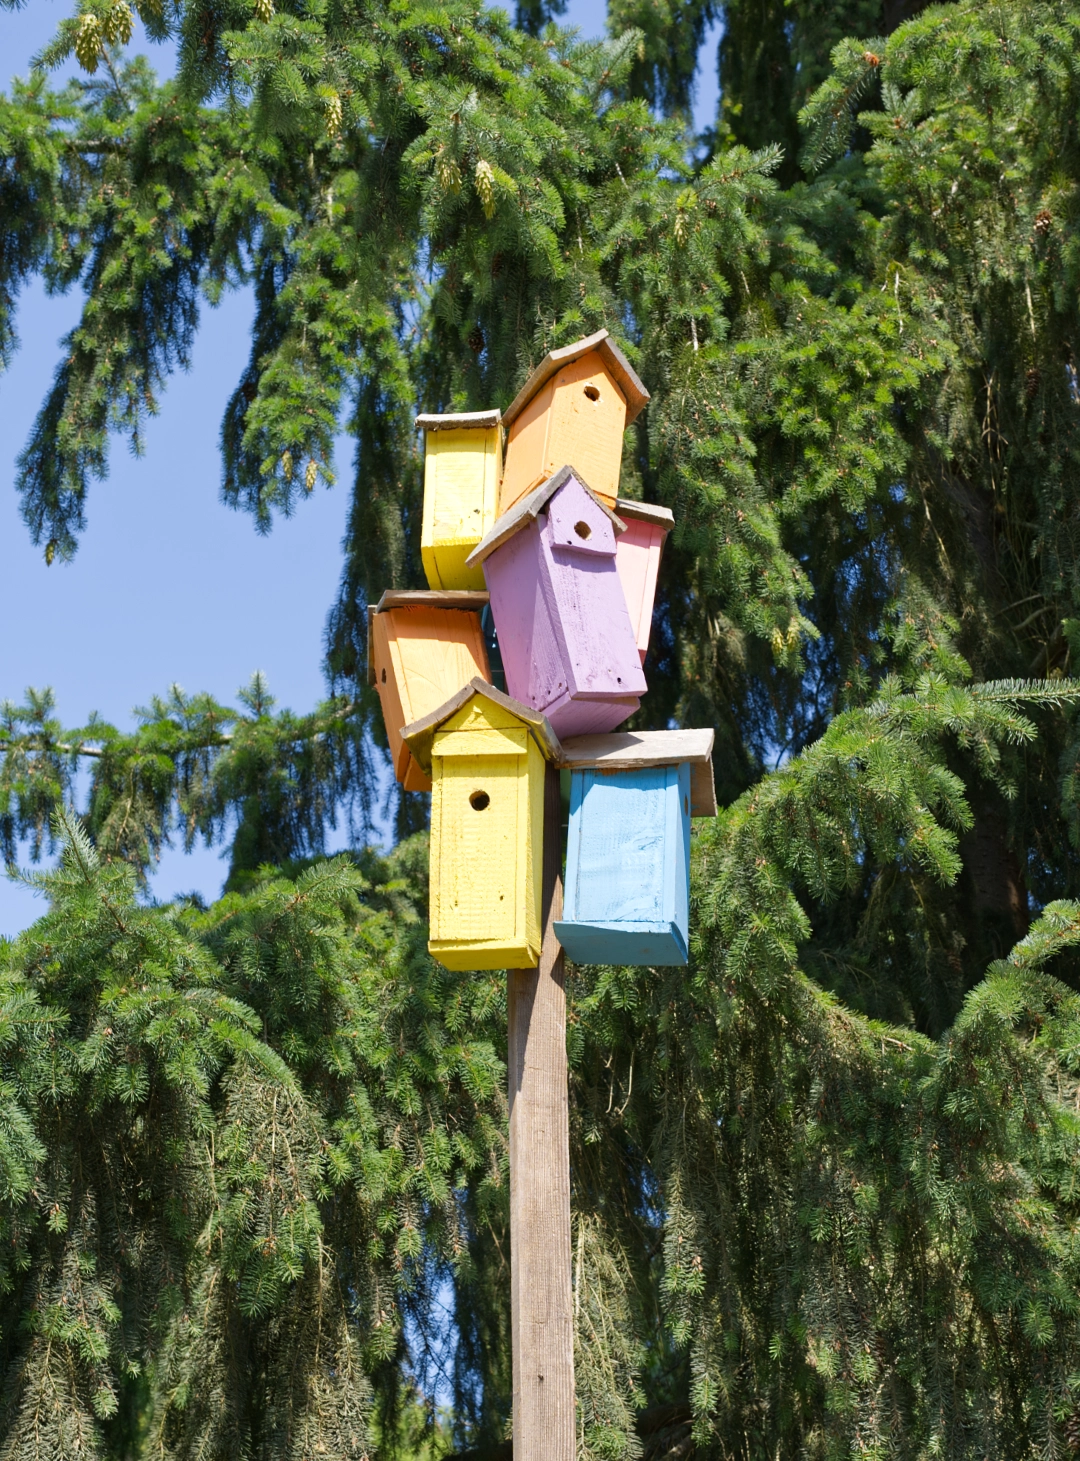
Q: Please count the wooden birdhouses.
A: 7